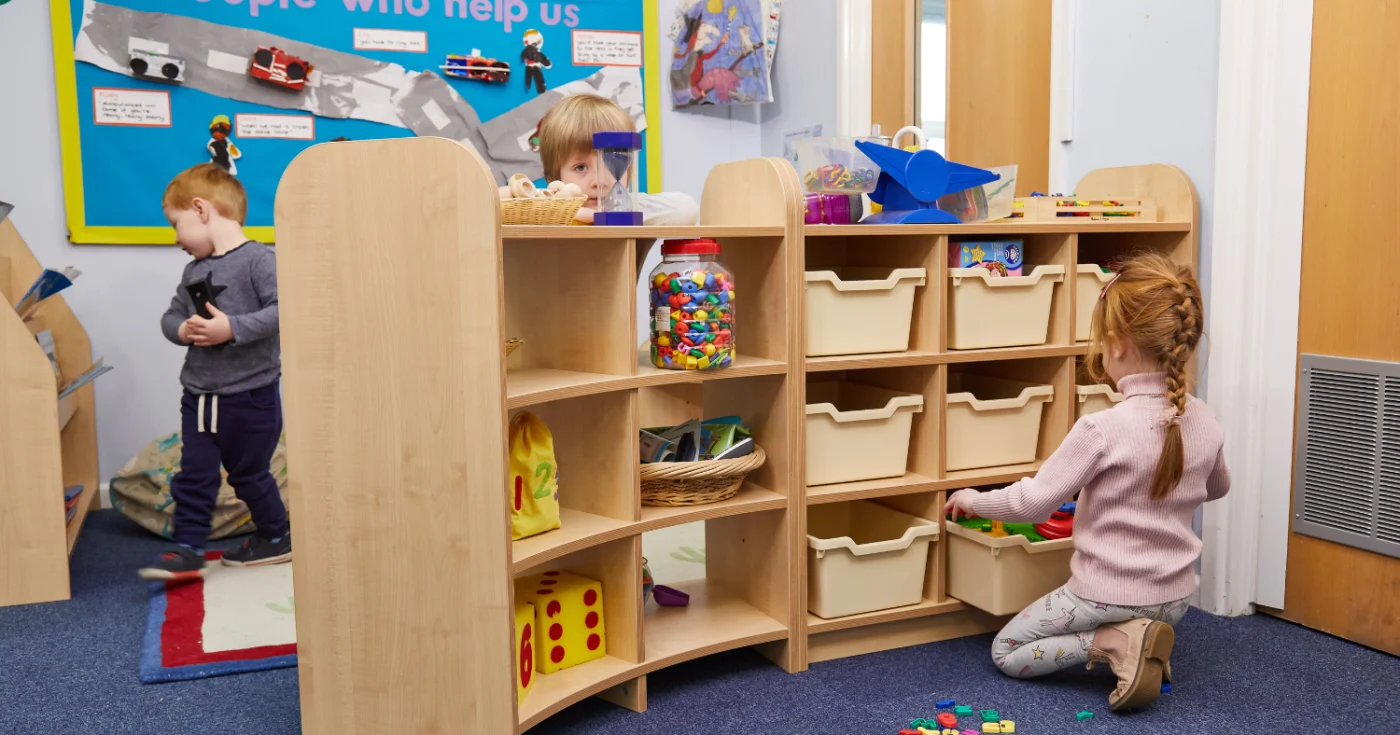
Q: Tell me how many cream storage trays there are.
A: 8